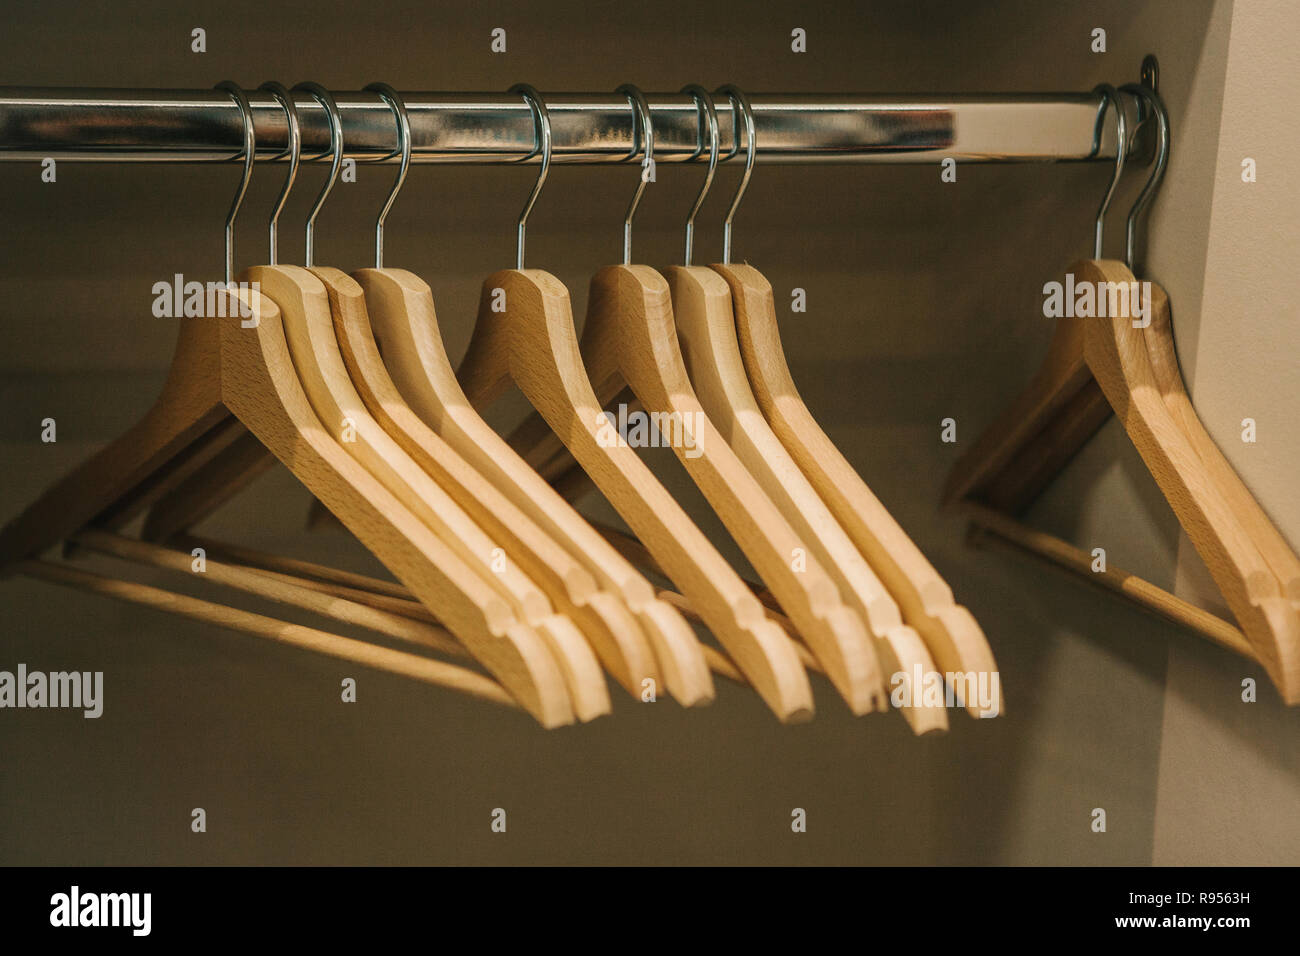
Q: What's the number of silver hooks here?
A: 10